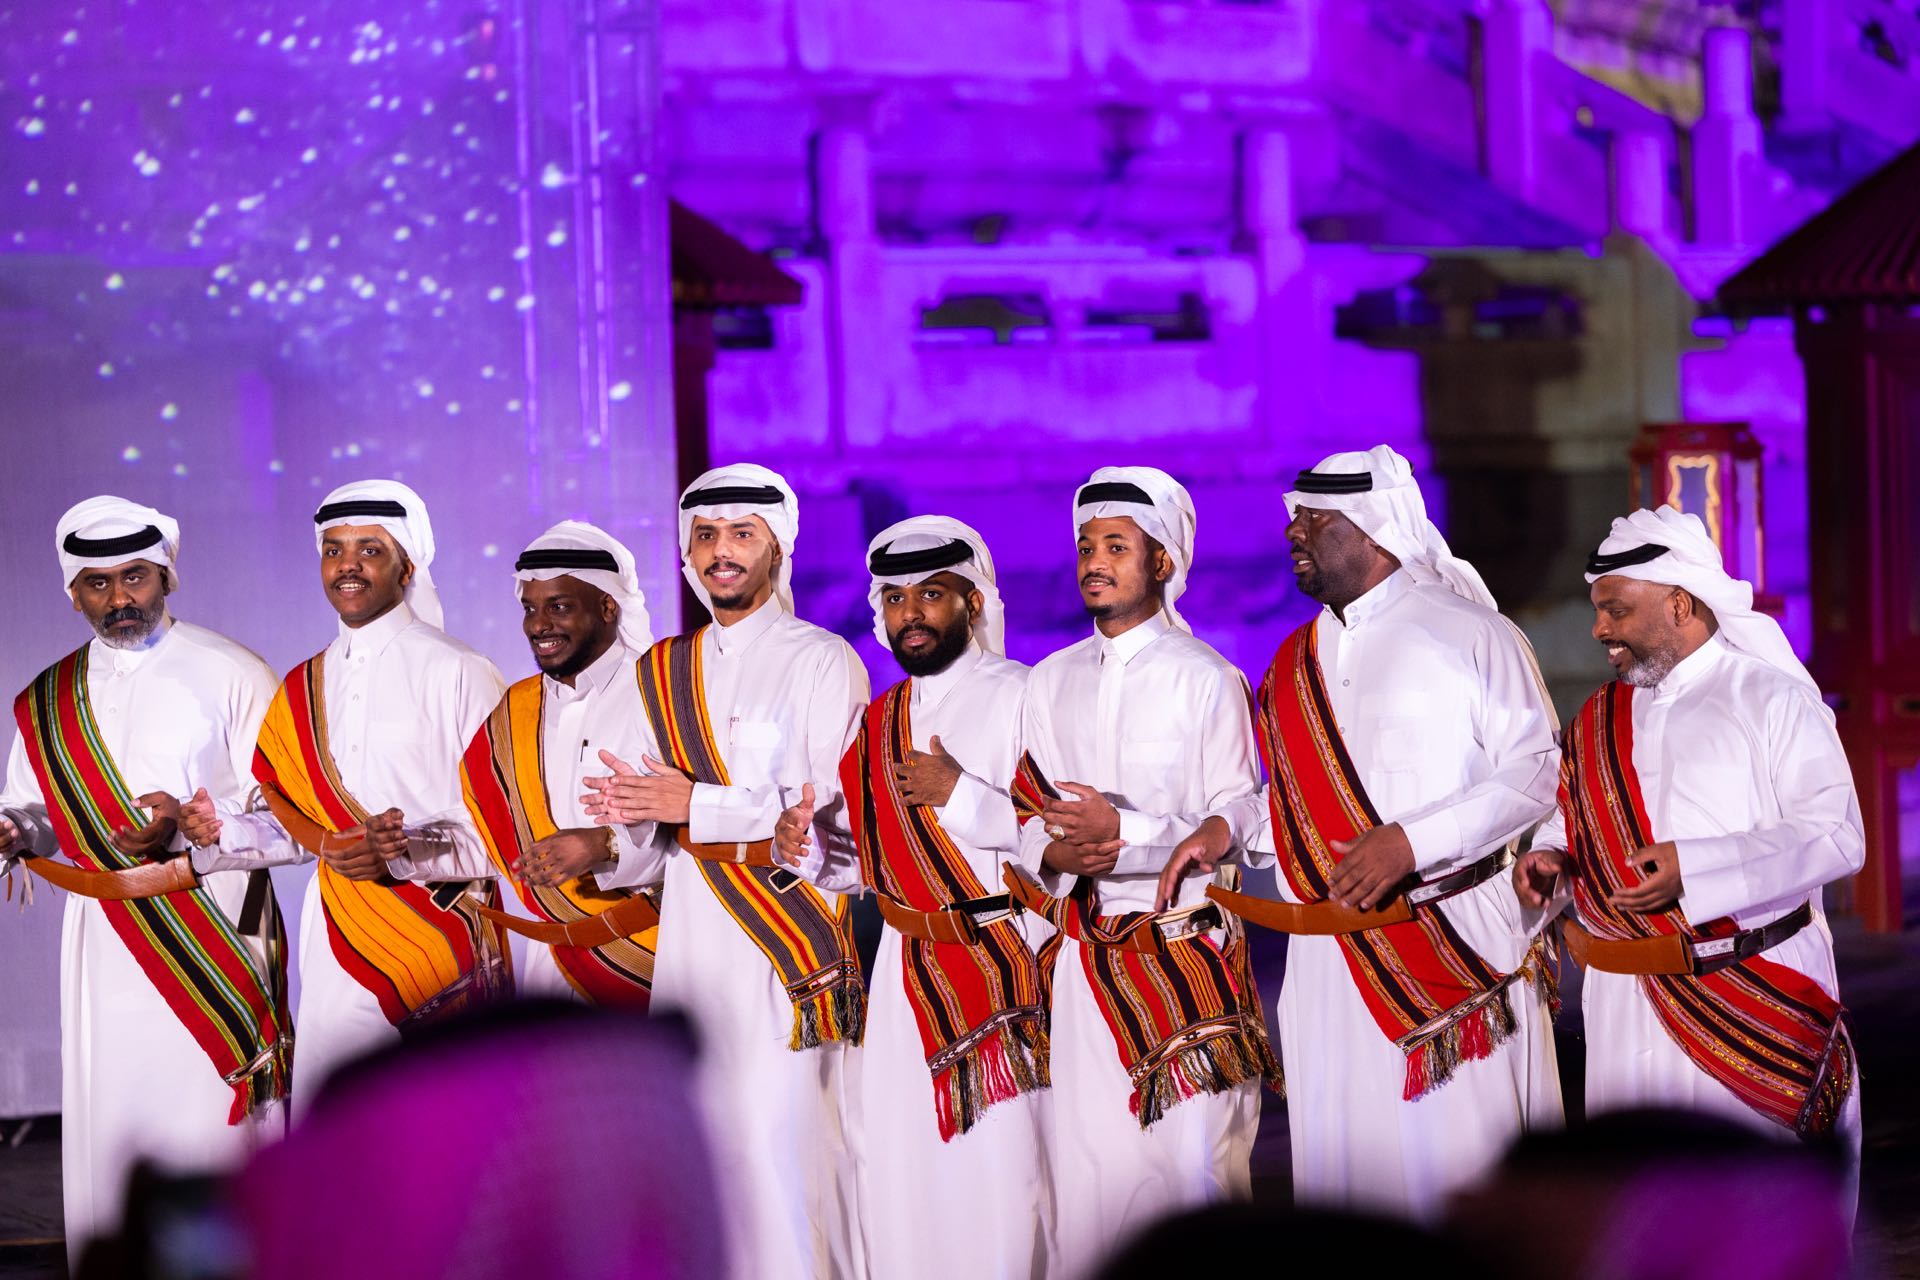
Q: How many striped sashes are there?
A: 8